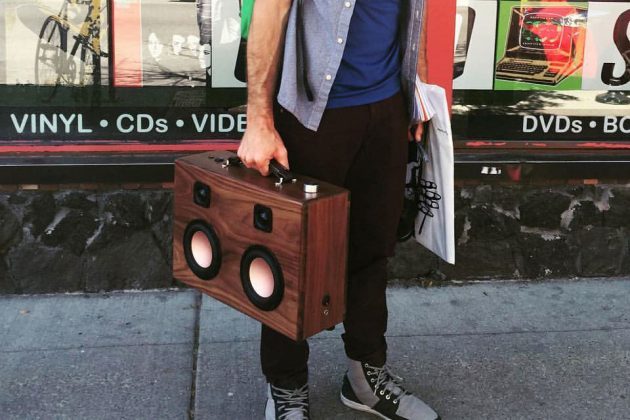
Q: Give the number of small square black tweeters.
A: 2